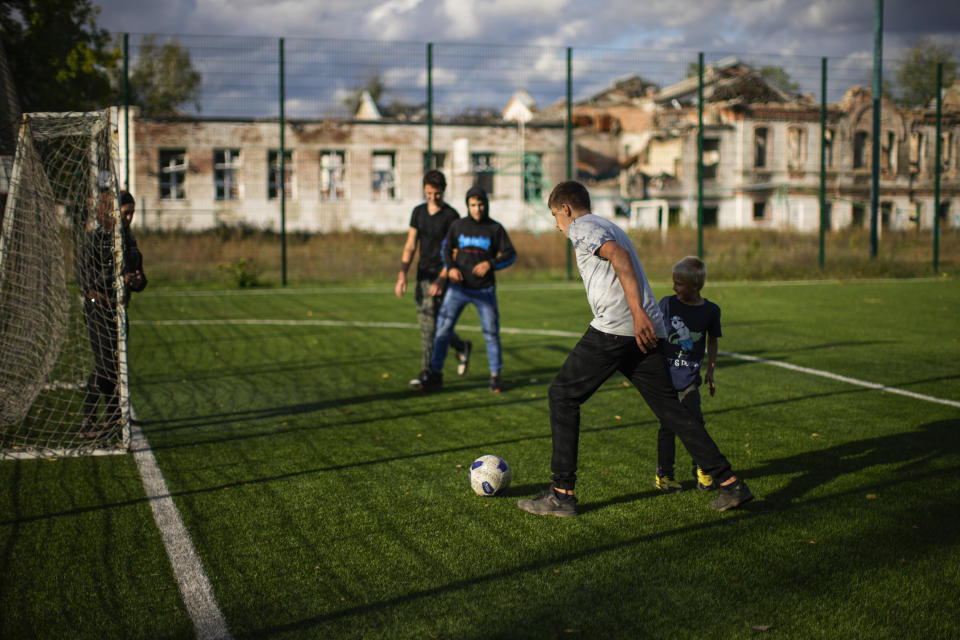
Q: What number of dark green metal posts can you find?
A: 8